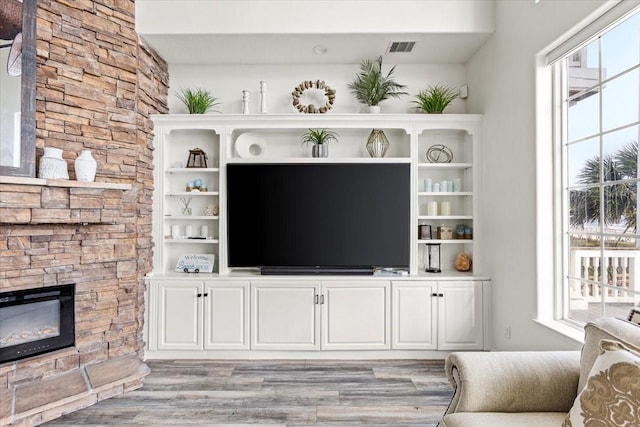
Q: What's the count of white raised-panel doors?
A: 6